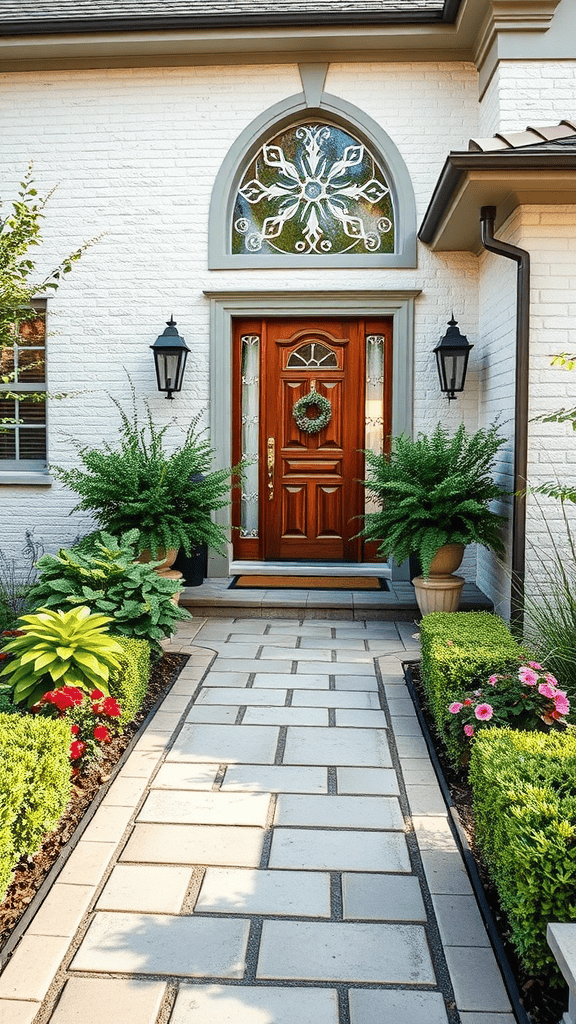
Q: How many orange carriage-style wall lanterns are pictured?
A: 0